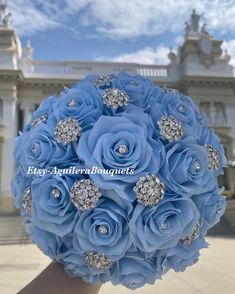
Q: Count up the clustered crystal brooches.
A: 12